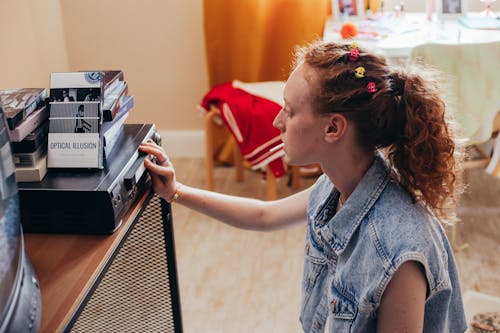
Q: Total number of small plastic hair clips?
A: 4